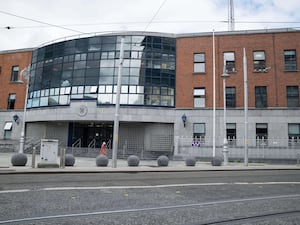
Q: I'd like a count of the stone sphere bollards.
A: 7